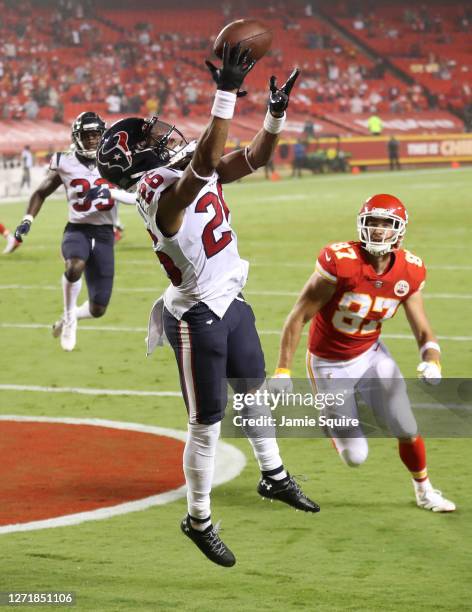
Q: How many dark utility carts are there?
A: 1